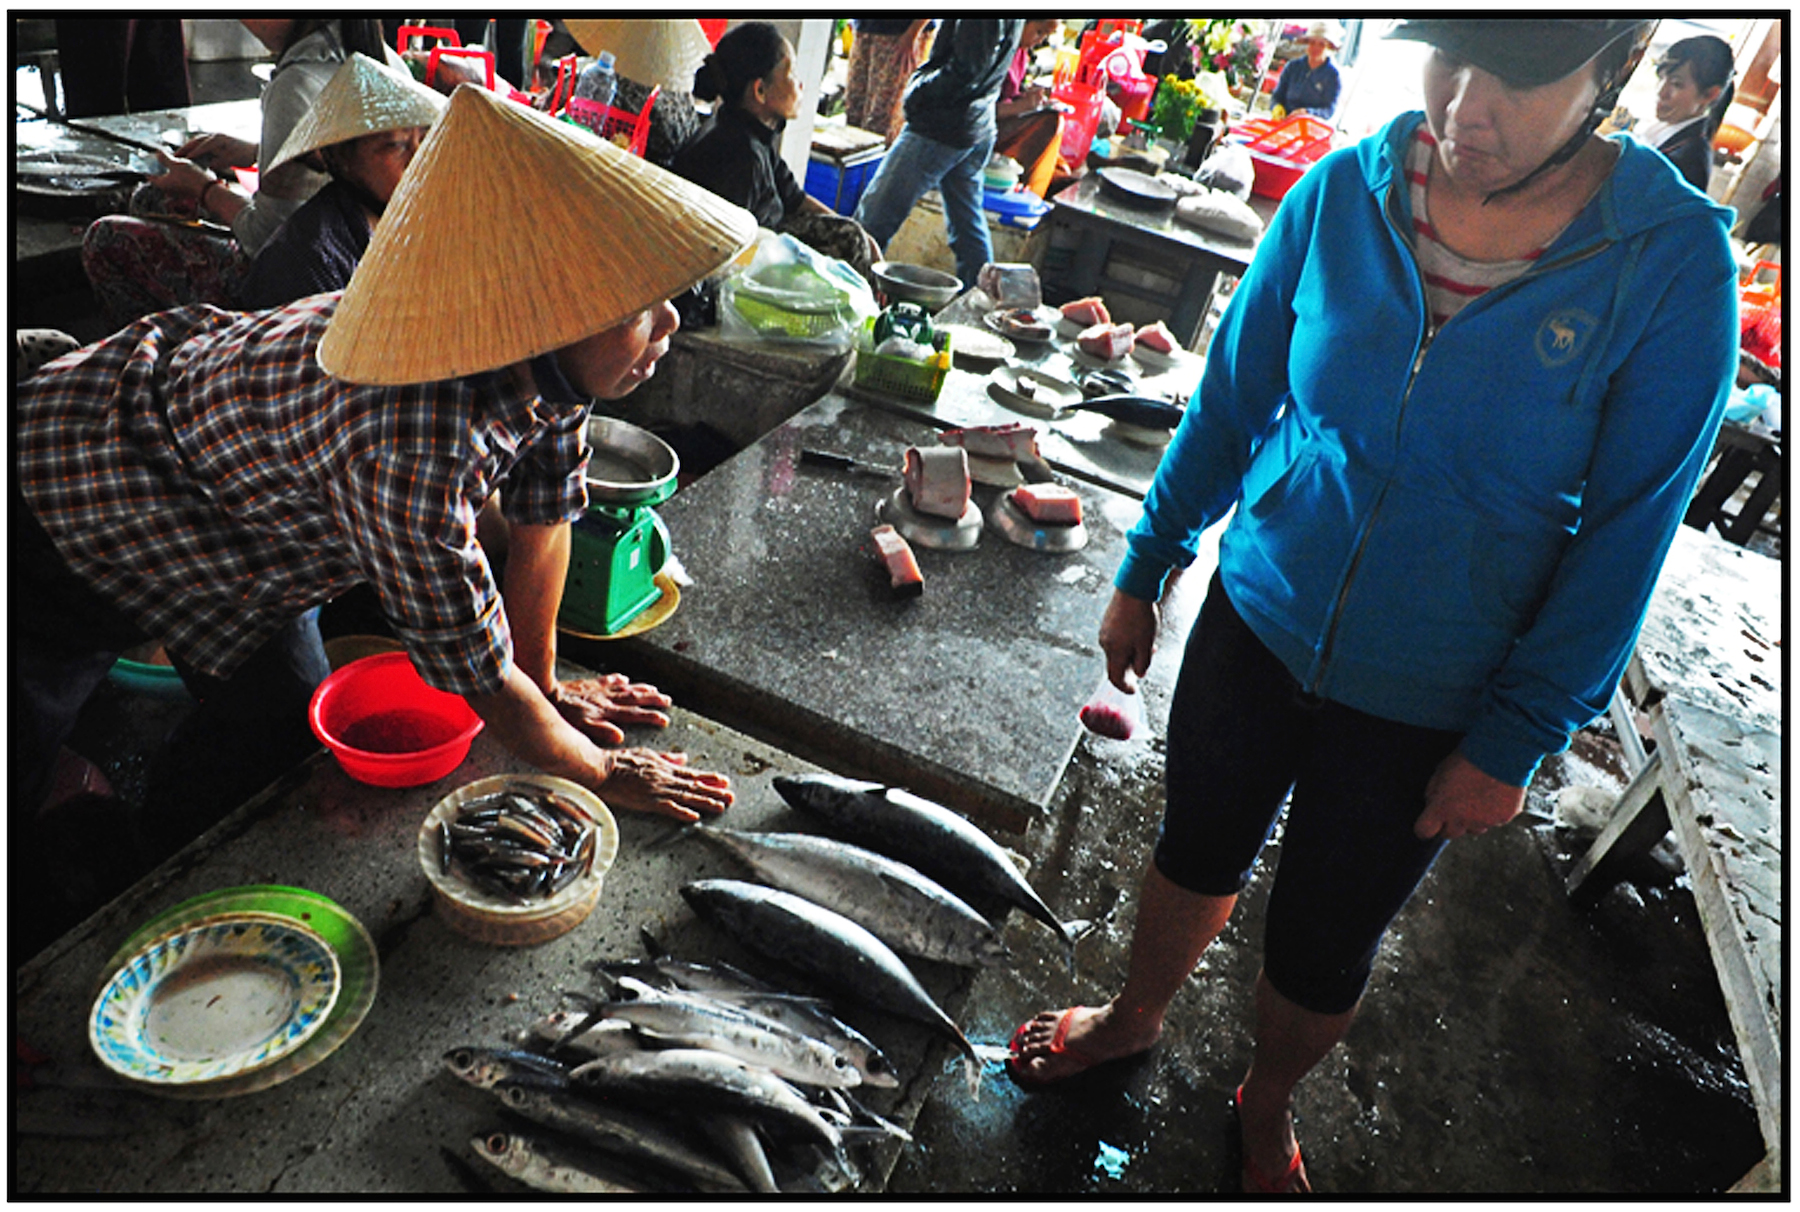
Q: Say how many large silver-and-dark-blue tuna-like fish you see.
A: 3